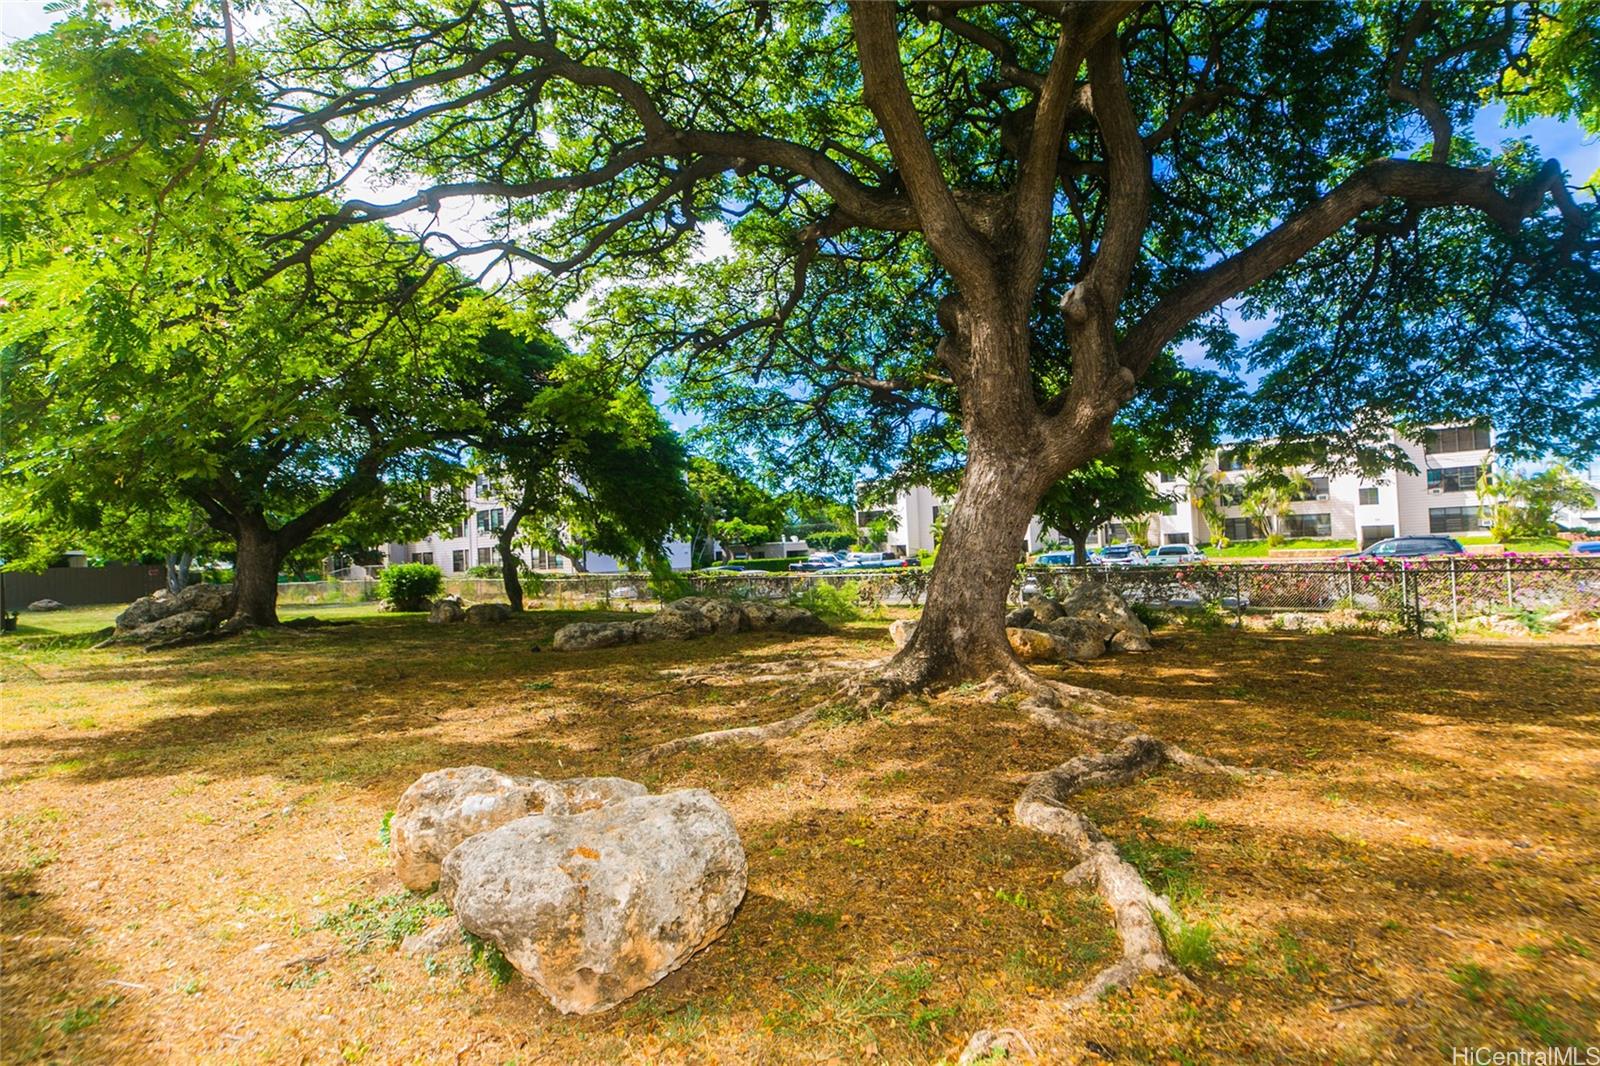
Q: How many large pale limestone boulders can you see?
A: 2